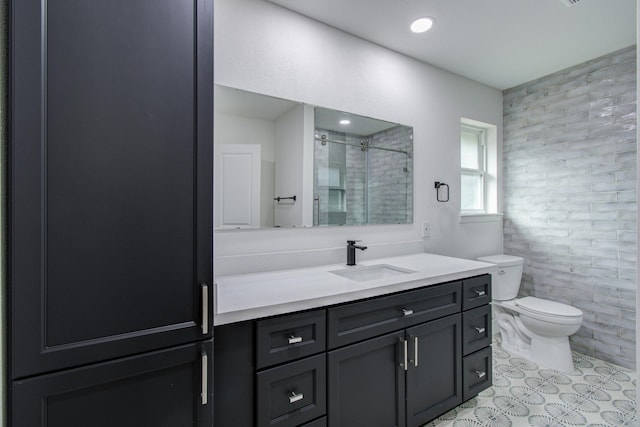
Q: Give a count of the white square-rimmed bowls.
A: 1